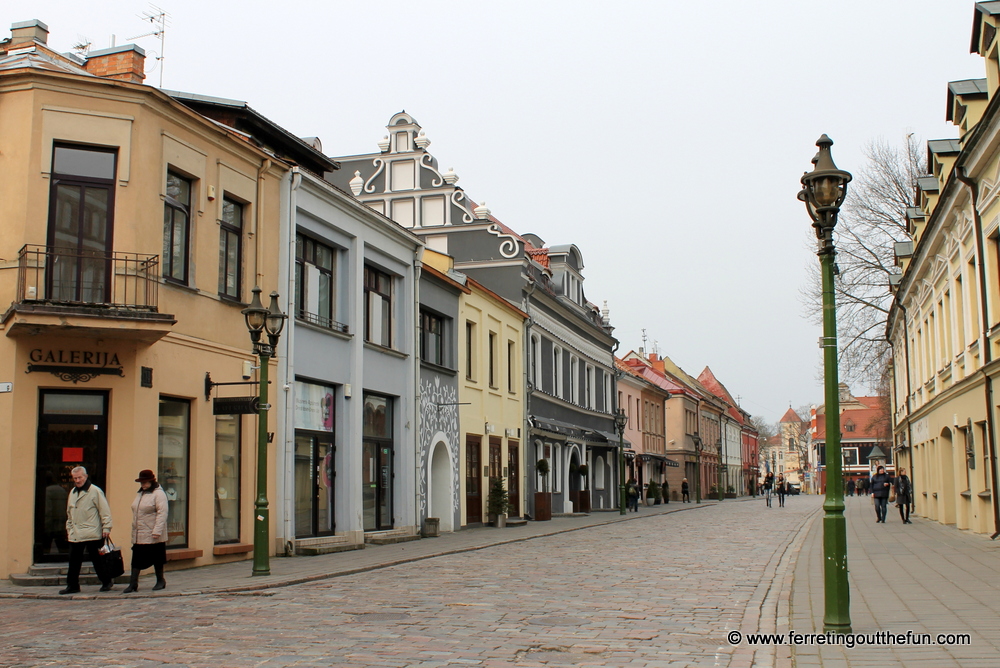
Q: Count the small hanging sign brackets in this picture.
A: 2